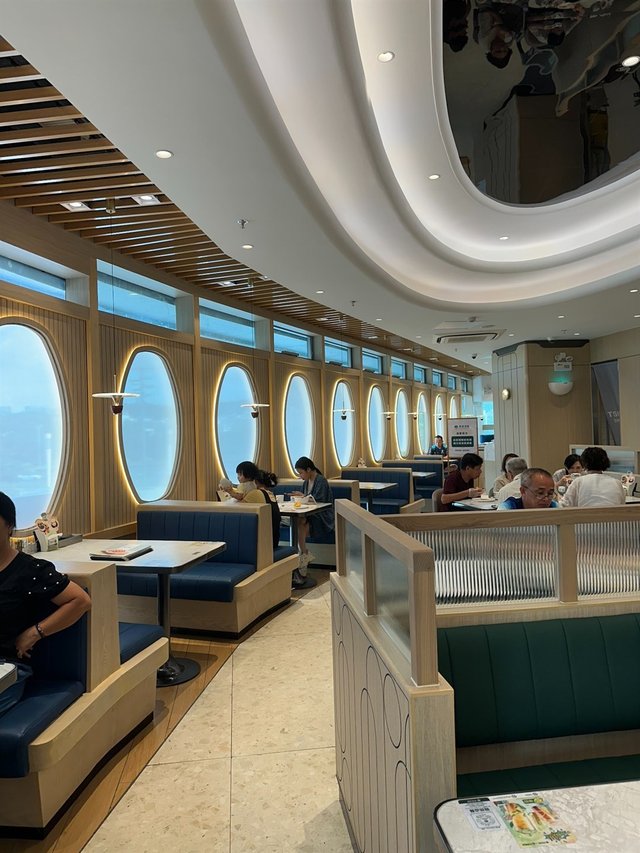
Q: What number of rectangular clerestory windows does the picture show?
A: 11